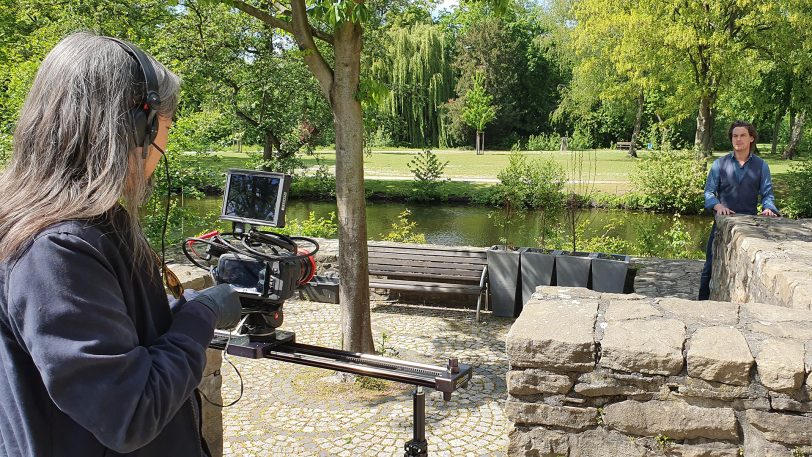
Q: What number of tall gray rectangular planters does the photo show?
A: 4